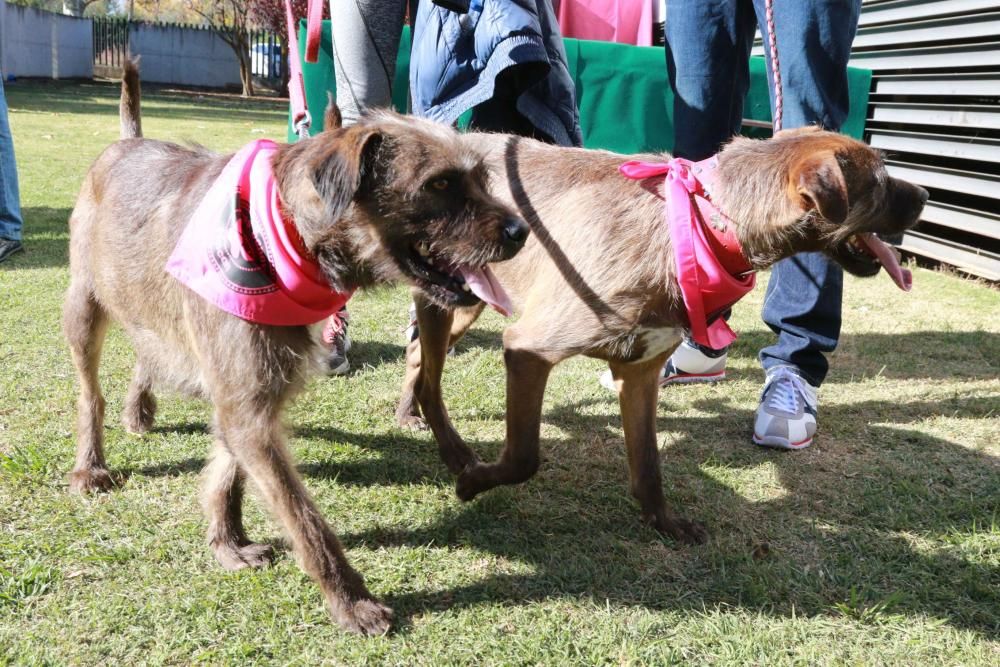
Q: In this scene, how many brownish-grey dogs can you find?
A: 2